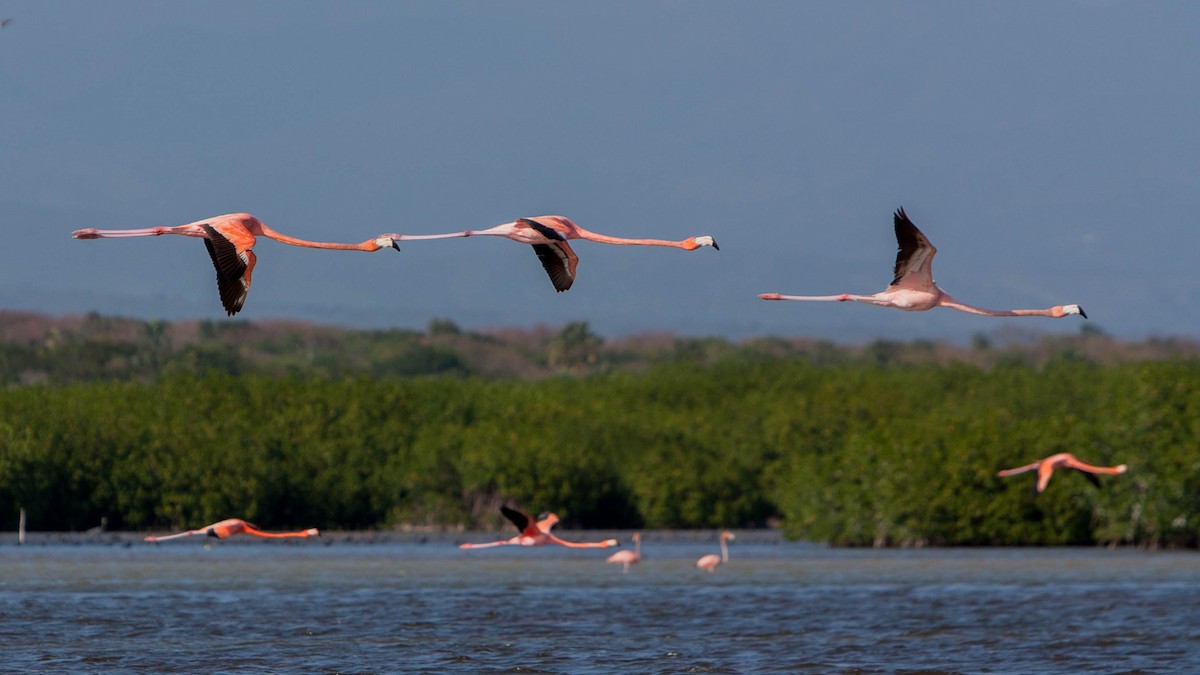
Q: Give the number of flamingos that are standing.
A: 2